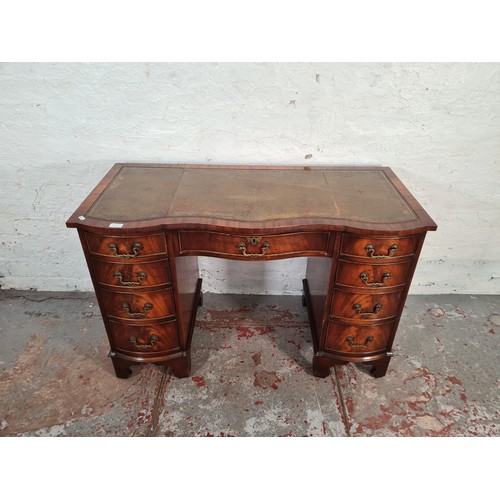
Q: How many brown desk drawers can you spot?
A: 9